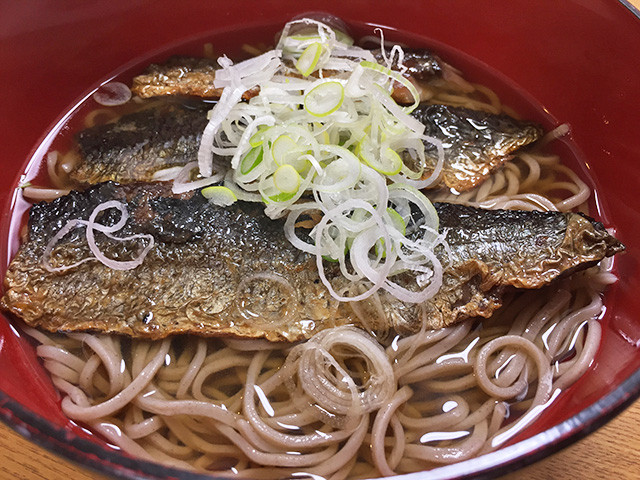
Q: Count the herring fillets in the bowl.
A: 3